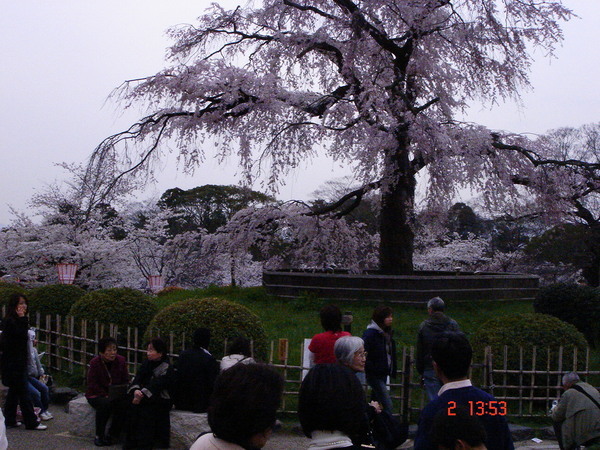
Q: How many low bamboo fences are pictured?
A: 1